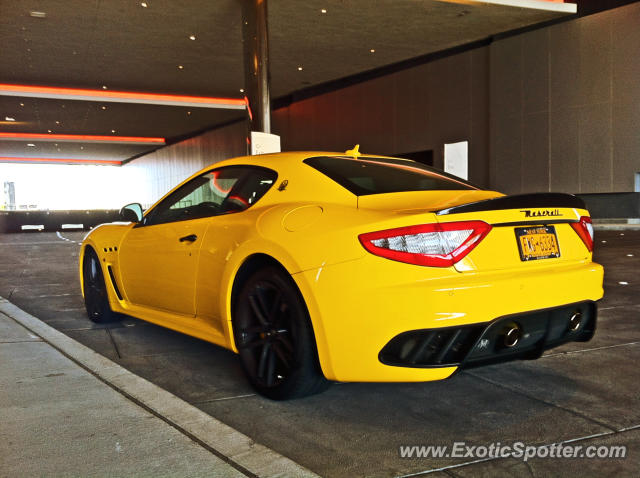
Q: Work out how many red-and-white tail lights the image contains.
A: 2